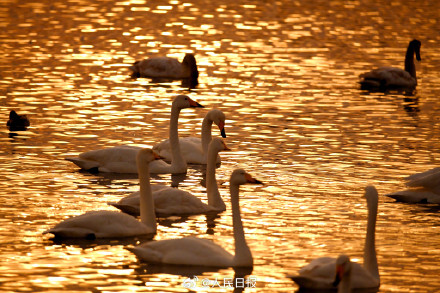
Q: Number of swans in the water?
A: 10